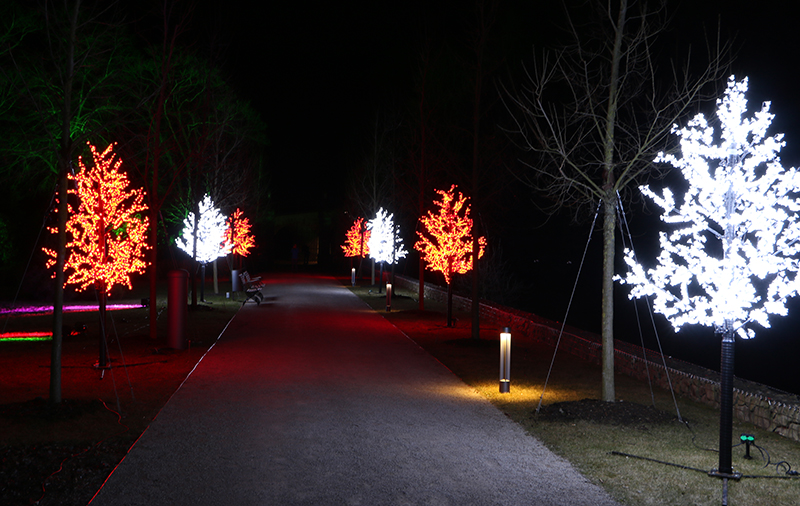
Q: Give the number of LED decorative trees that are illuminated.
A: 7